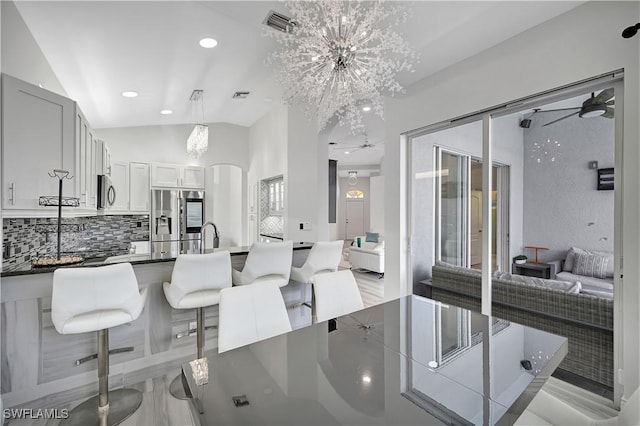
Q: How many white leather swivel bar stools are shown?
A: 4